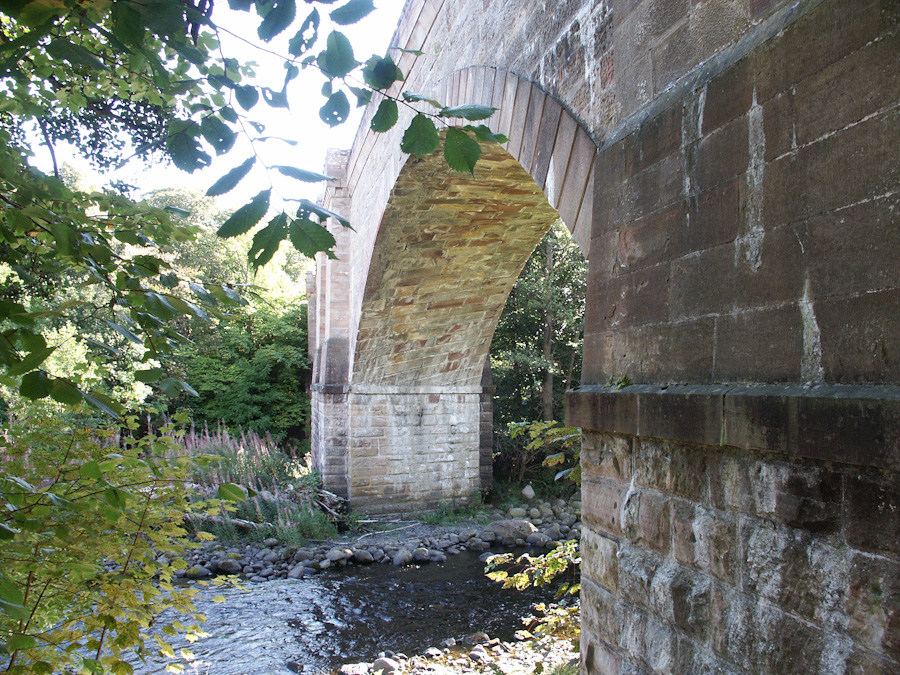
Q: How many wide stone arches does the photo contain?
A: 1